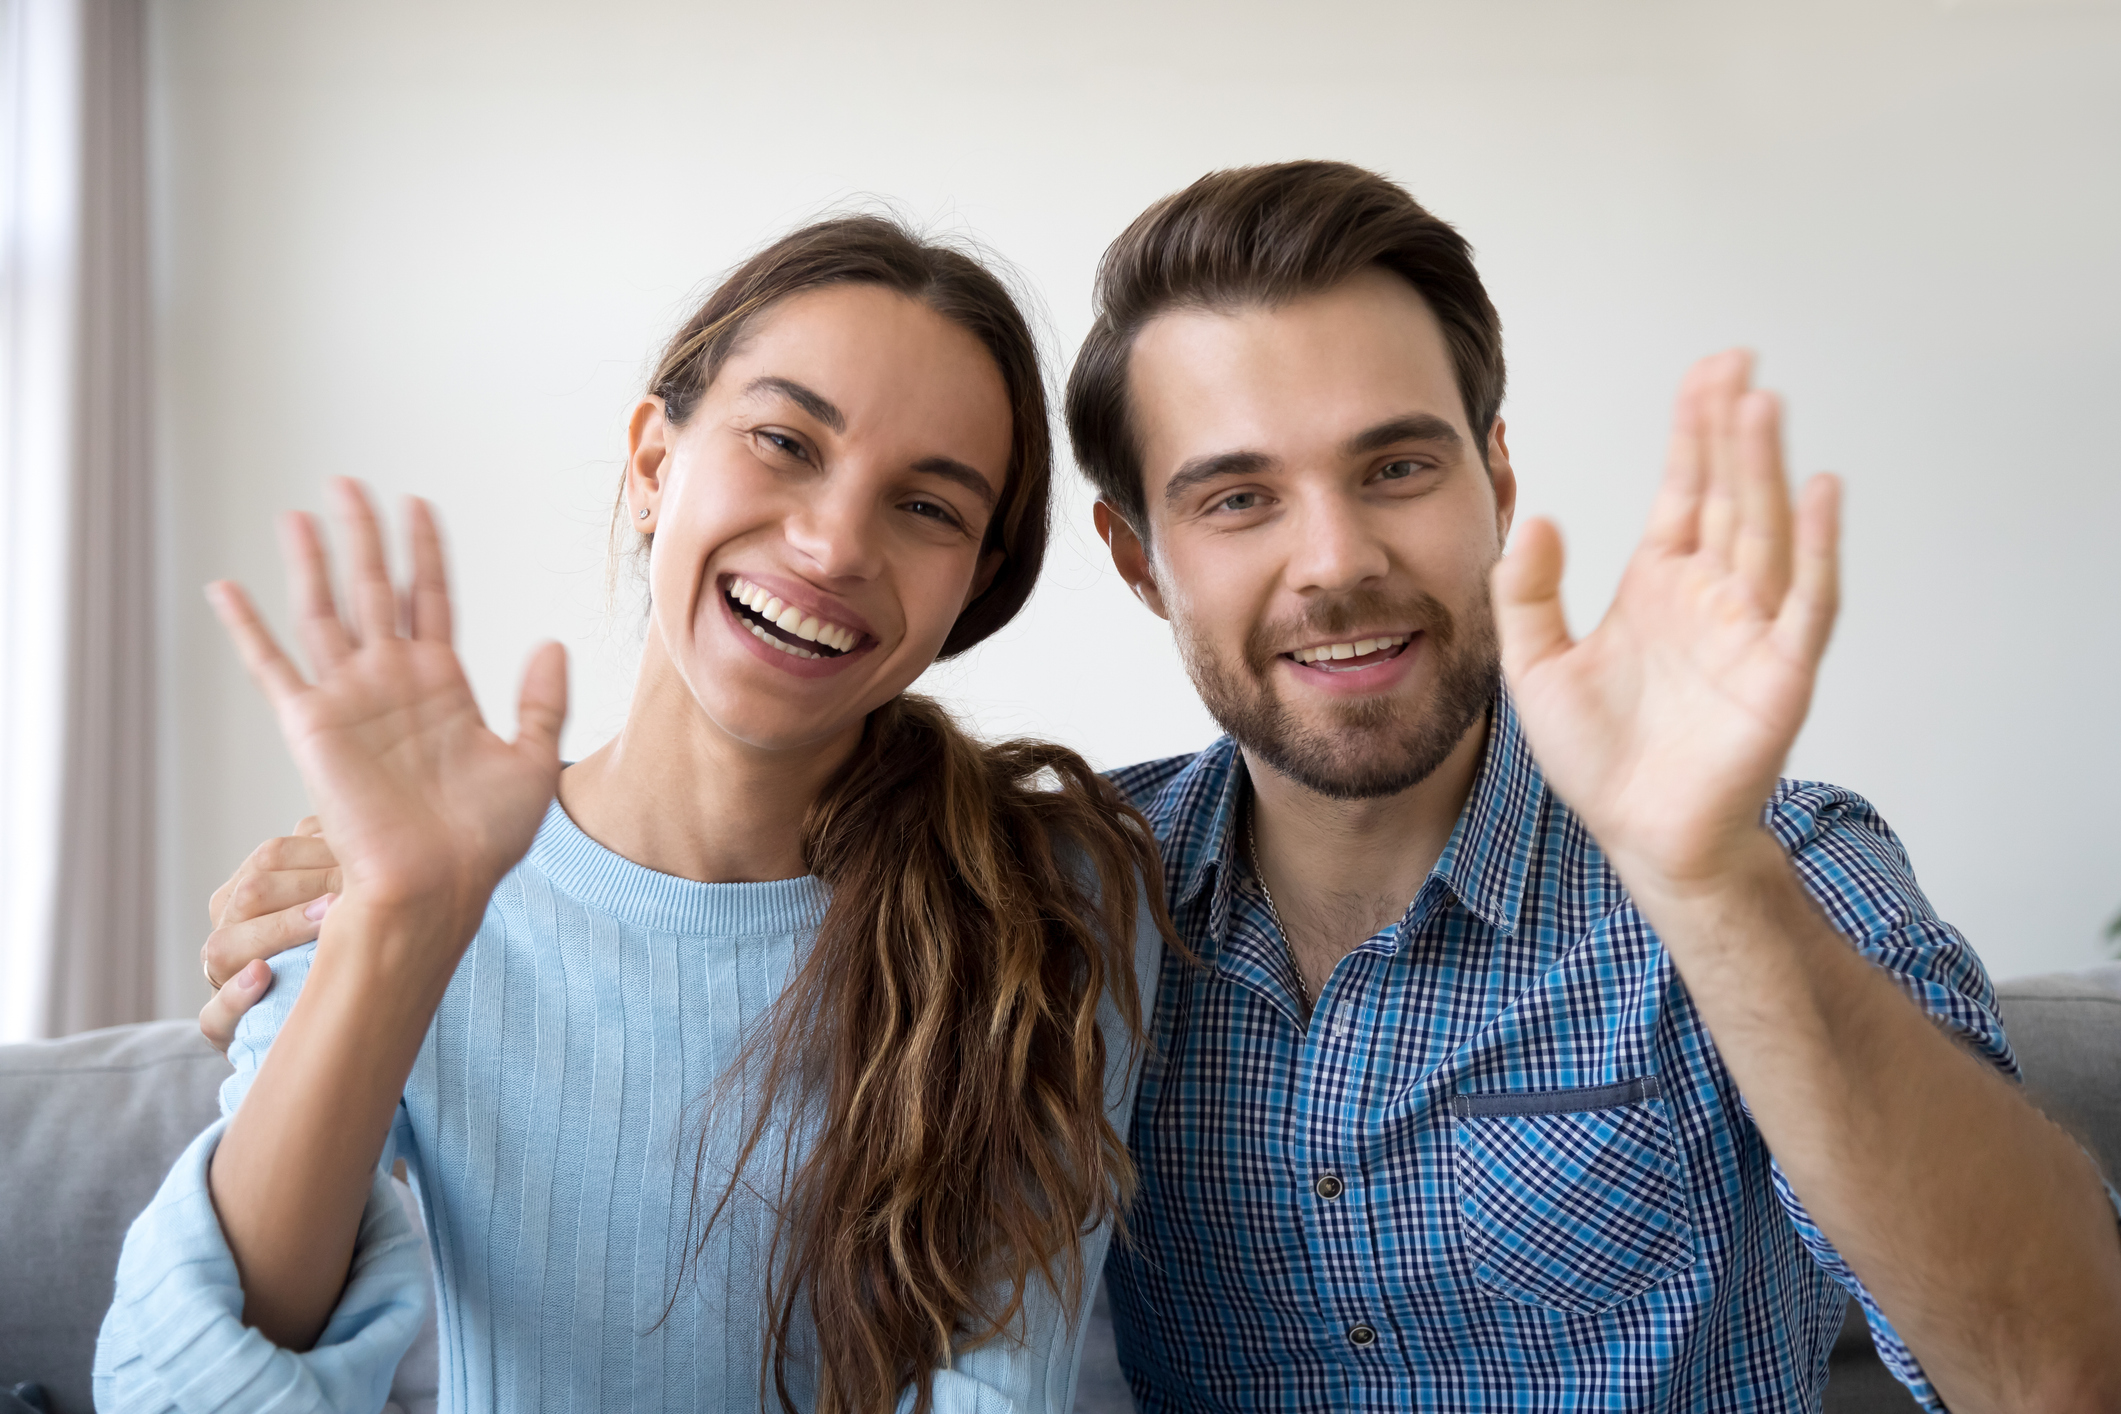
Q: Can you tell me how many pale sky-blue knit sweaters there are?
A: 1